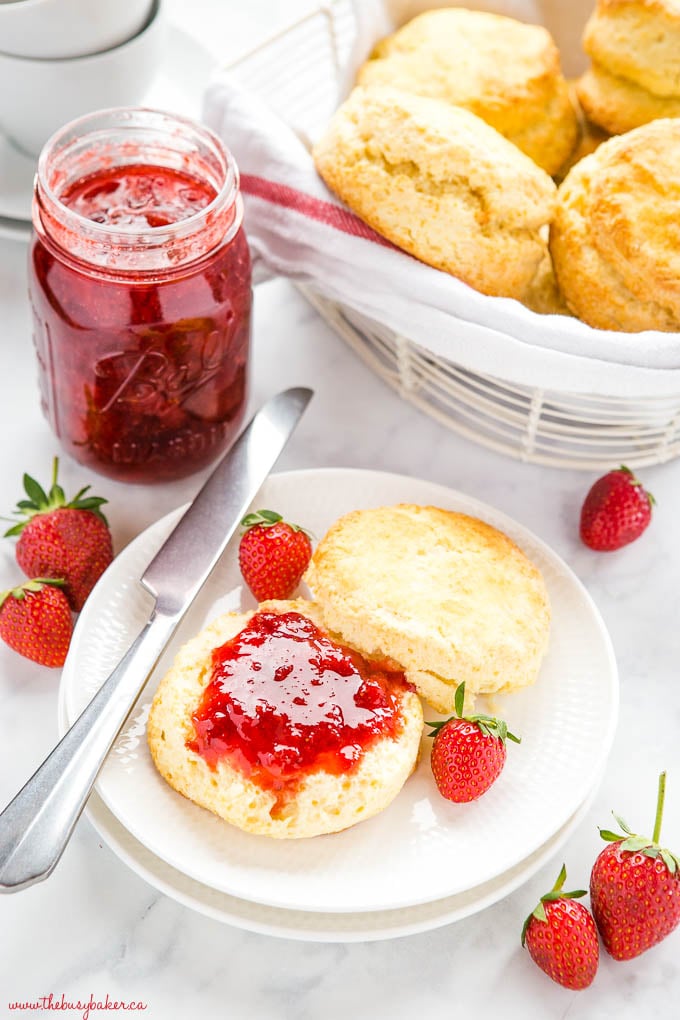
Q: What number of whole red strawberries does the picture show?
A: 7